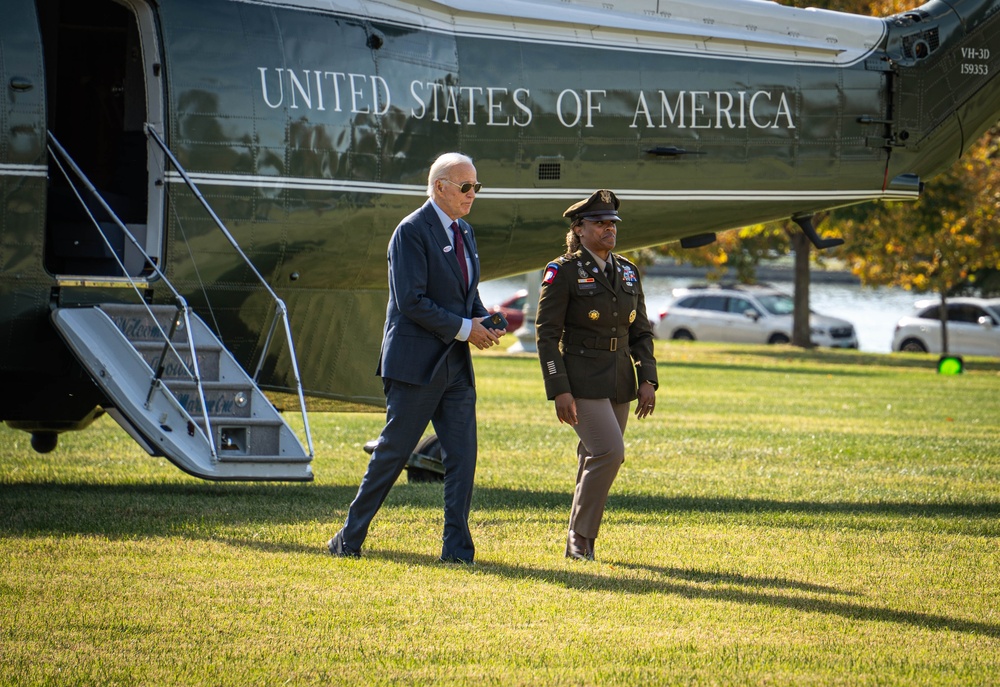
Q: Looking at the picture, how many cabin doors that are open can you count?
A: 1